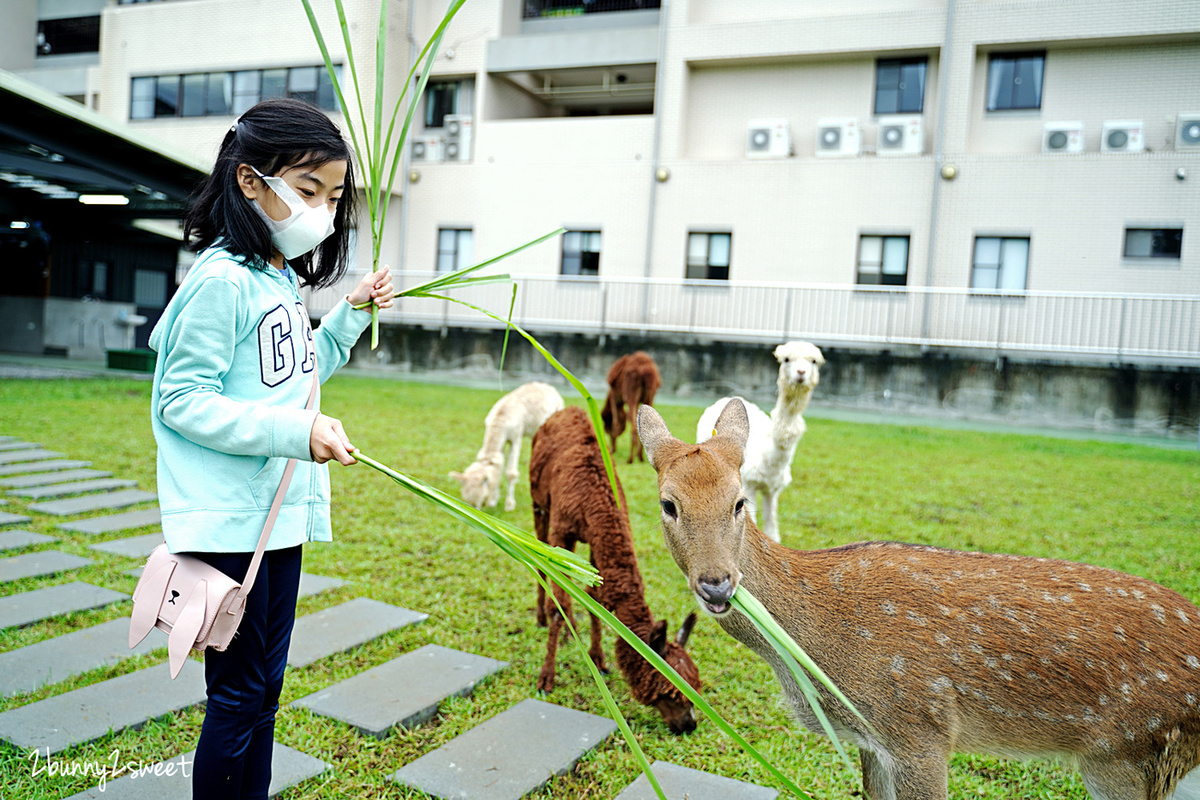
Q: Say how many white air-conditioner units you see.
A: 8